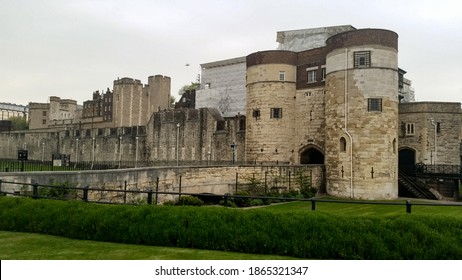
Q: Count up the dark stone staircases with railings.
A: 1